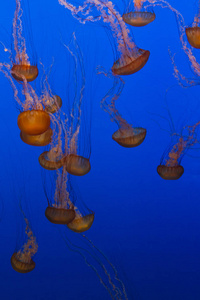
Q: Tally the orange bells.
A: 14